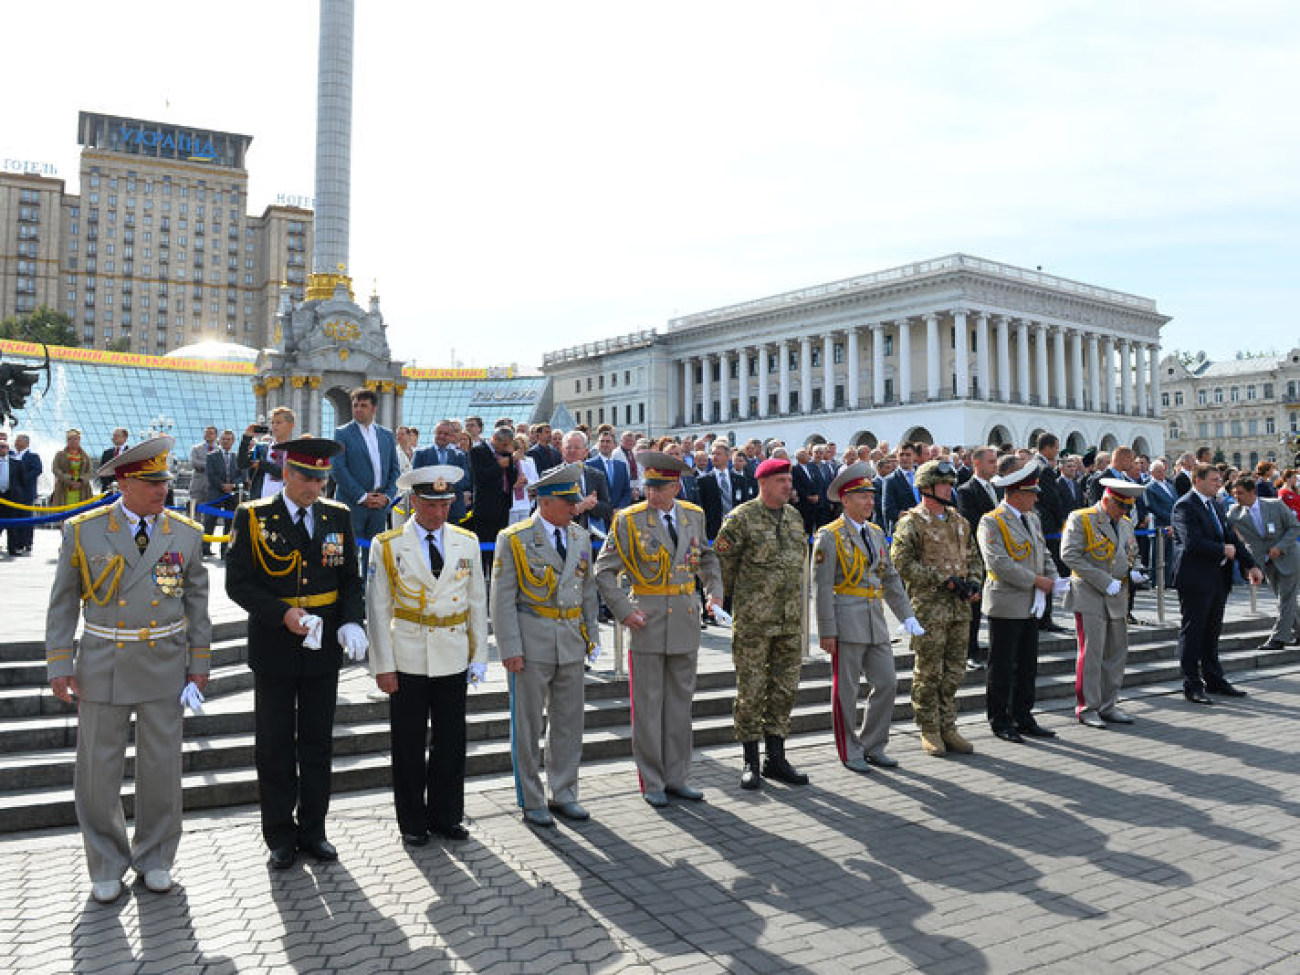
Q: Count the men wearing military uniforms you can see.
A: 10